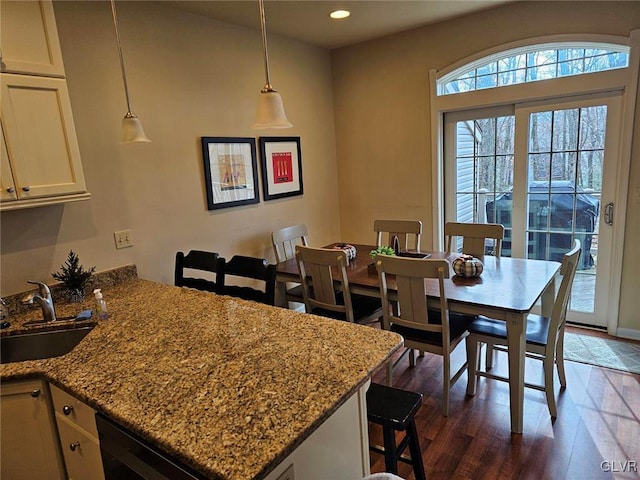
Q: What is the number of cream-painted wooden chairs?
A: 6